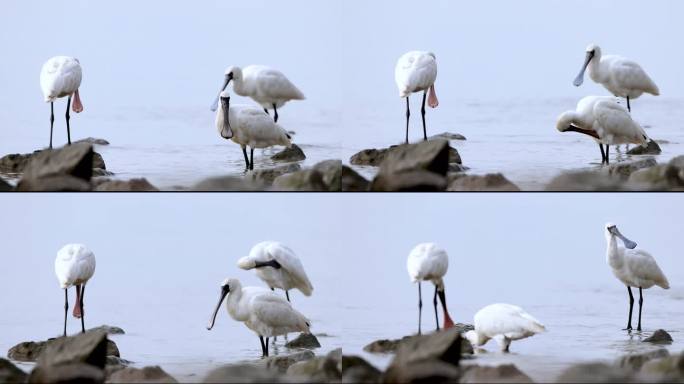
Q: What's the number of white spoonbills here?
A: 12